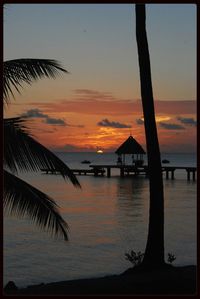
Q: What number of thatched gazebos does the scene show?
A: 1